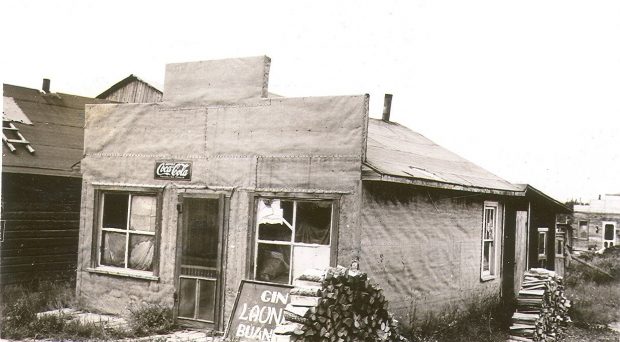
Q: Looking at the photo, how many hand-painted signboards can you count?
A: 1